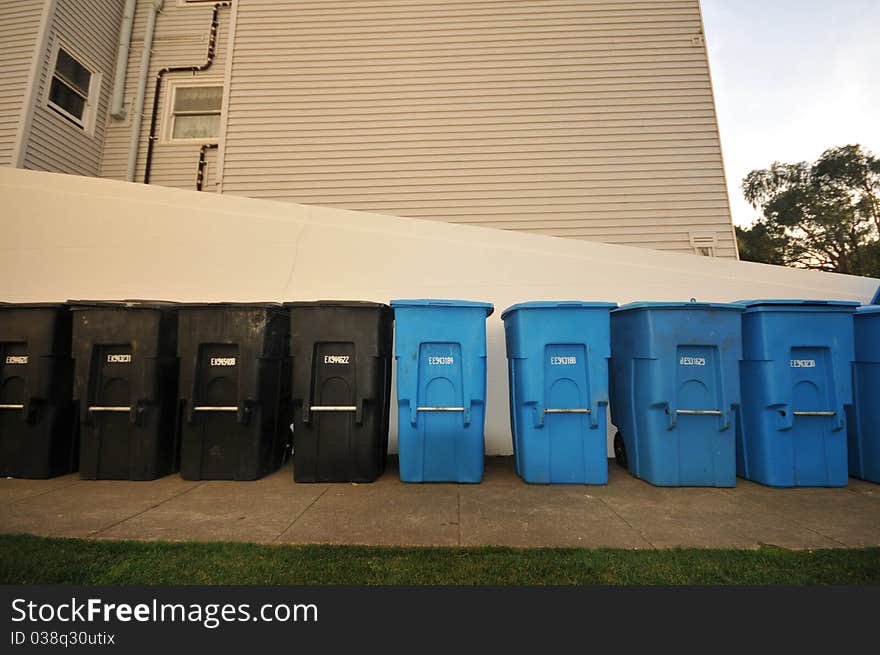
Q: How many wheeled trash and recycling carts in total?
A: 9